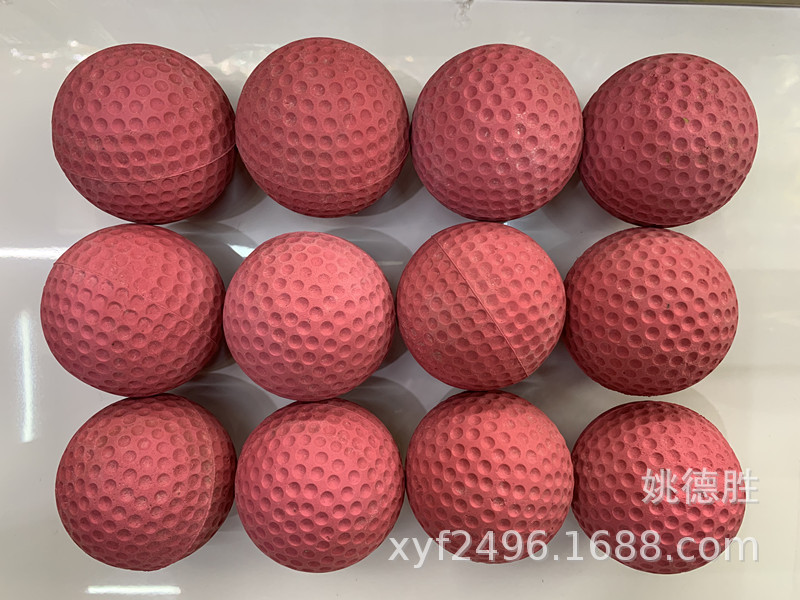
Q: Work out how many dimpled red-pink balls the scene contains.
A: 12